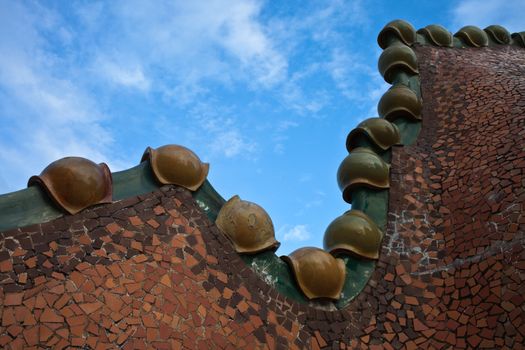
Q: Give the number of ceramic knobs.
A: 14